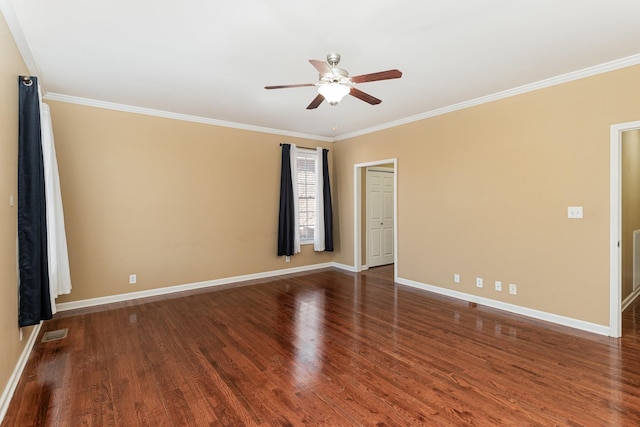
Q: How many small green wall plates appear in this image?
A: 0